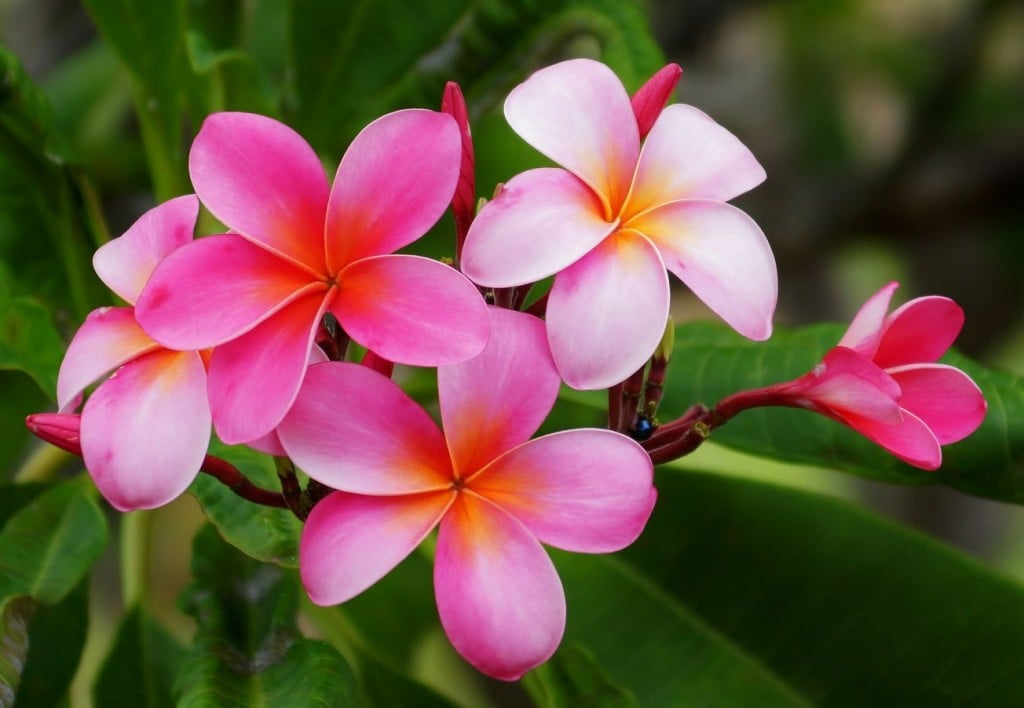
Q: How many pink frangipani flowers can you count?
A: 5